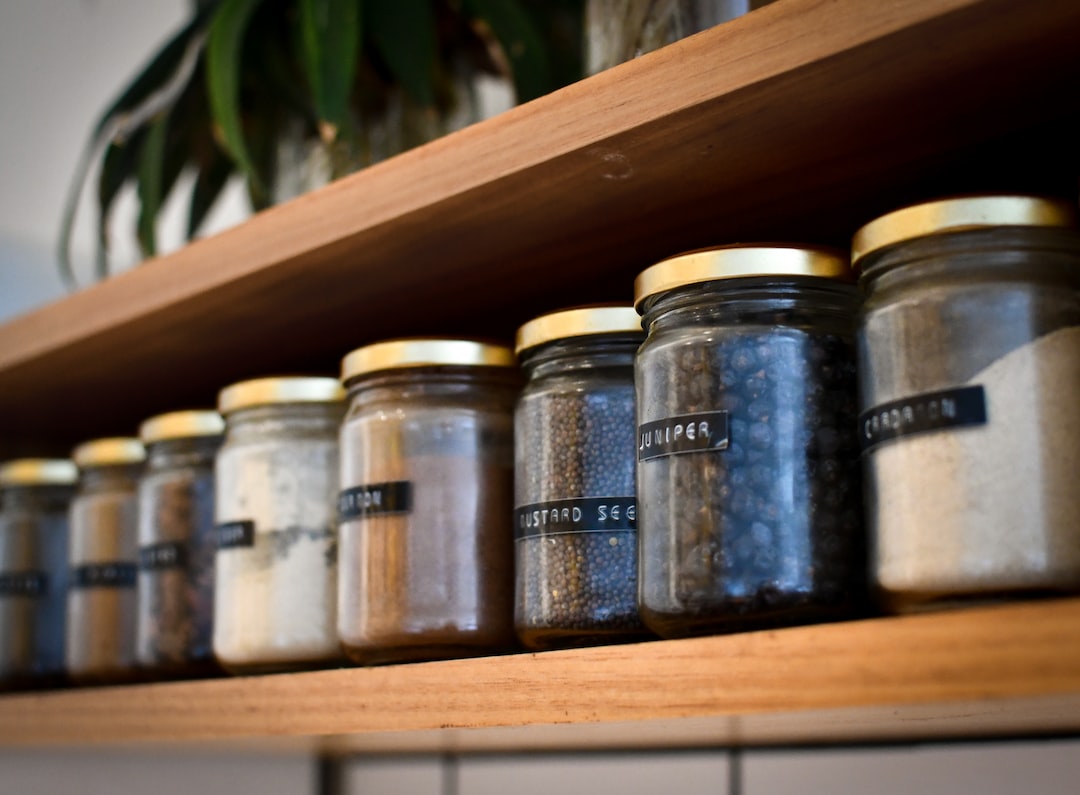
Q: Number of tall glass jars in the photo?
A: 8